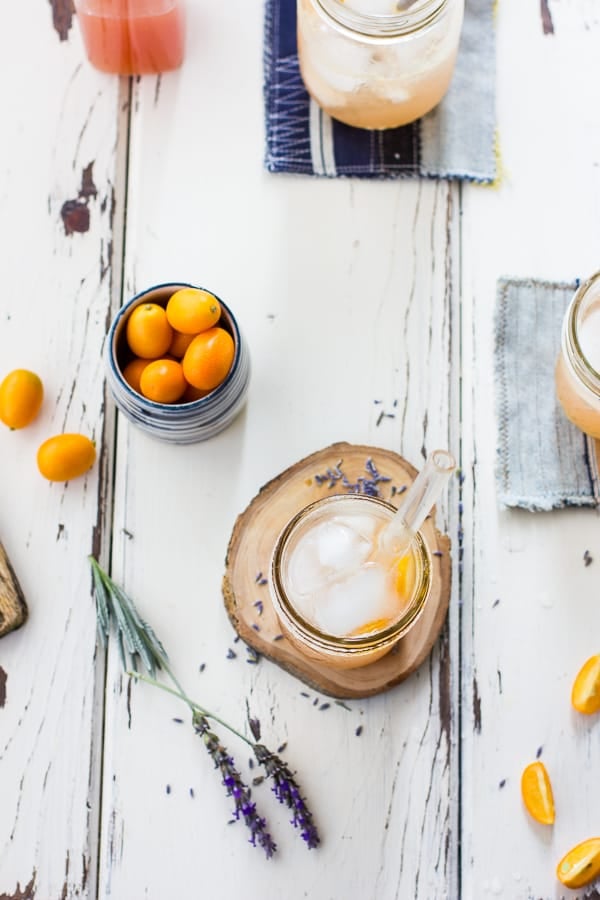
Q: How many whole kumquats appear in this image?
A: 9